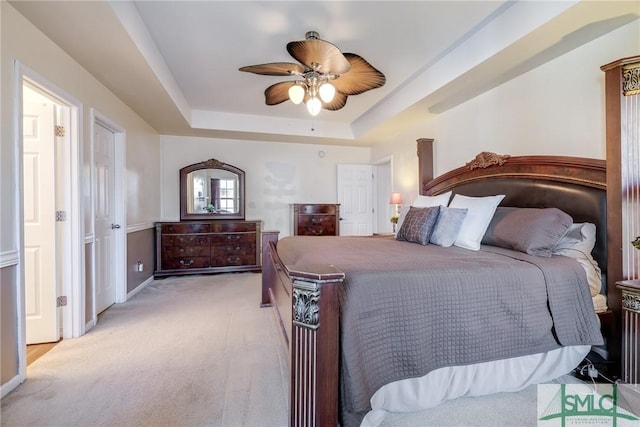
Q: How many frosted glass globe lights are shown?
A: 3